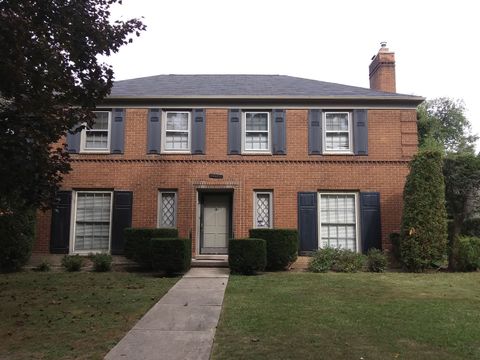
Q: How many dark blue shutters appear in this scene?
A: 12